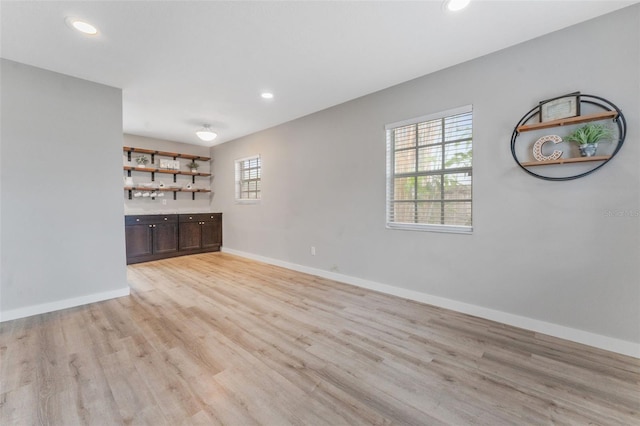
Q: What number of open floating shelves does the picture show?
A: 3